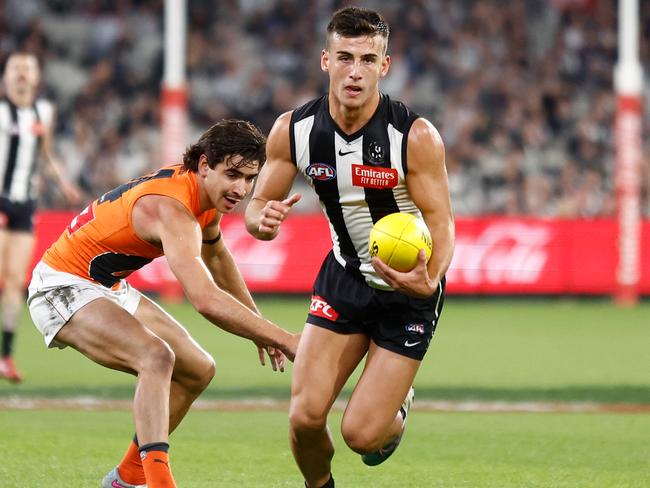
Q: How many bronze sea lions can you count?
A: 0